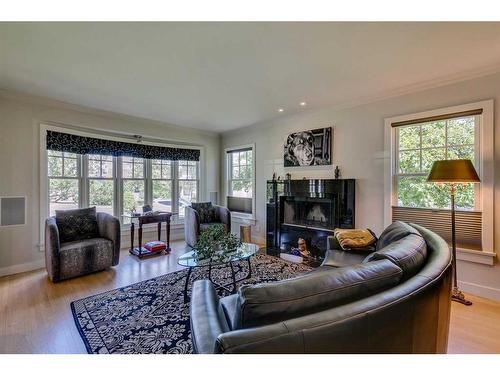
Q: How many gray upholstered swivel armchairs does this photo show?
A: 2